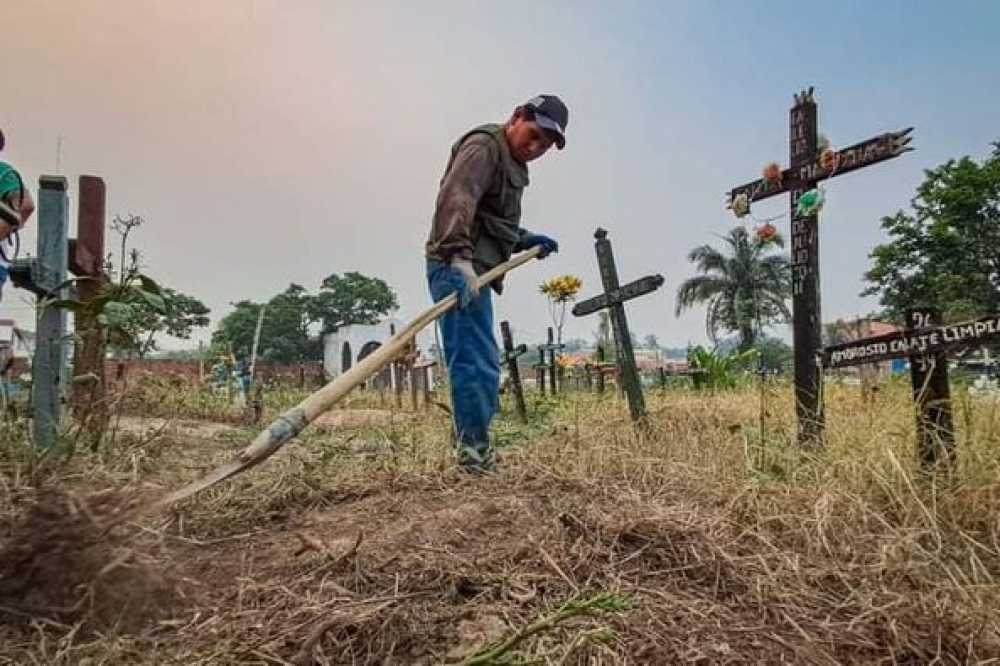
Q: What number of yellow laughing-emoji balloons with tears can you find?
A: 0